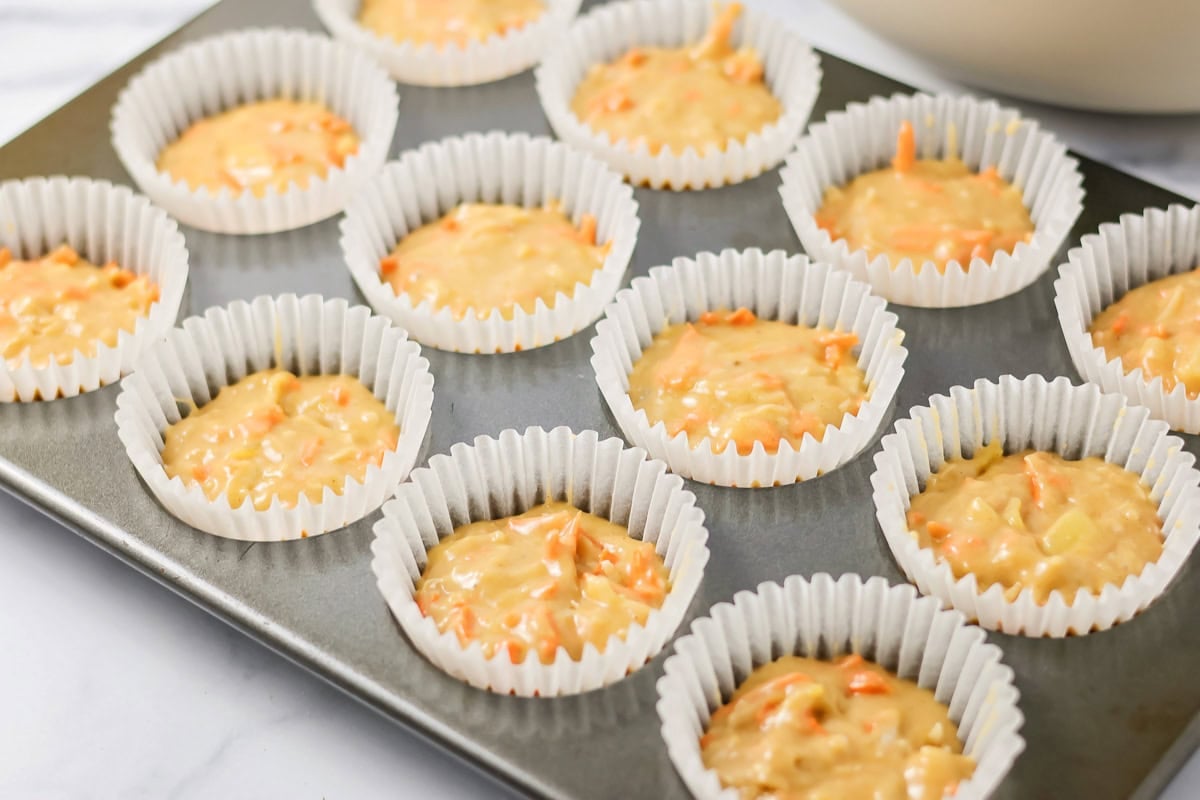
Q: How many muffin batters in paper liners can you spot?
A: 12